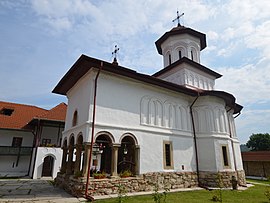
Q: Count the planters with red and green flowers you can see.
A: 2